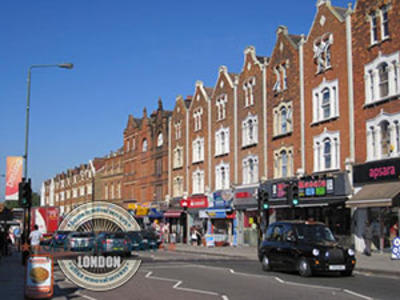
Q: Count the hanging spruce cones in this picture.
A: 0